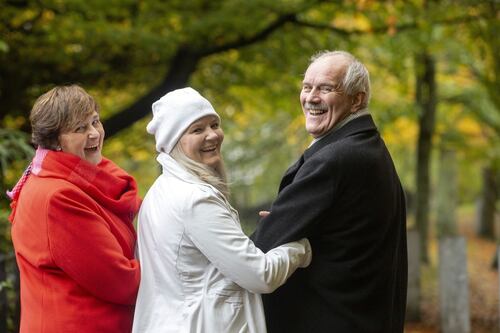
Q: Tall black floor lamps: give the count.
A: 0